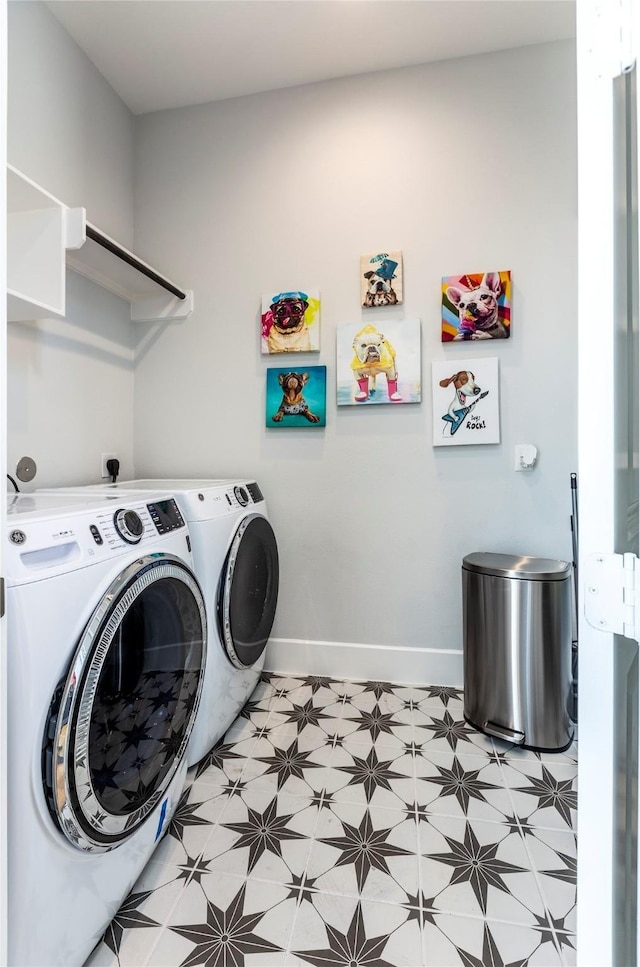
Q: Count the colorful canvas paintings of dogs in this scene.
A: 6